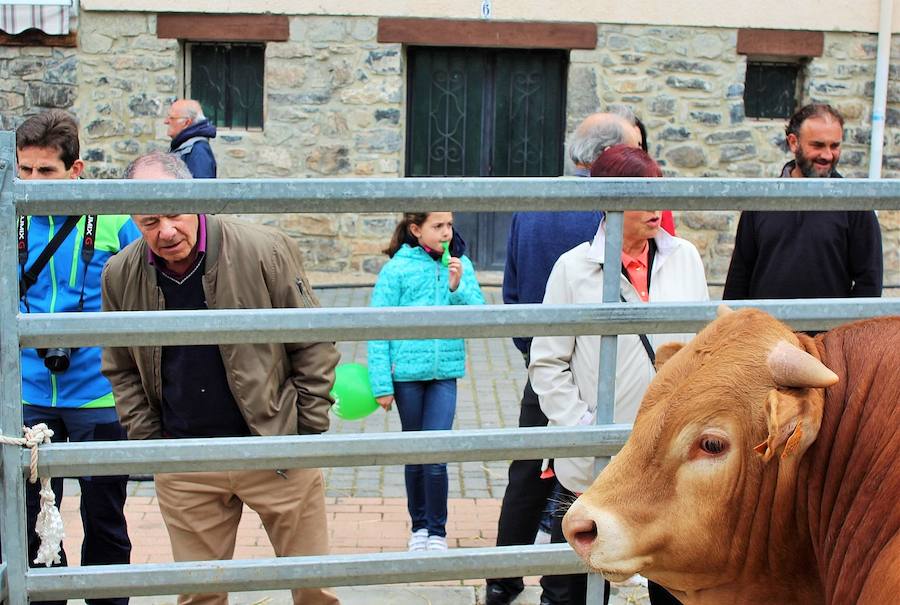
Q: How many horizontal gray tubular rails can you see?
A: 4